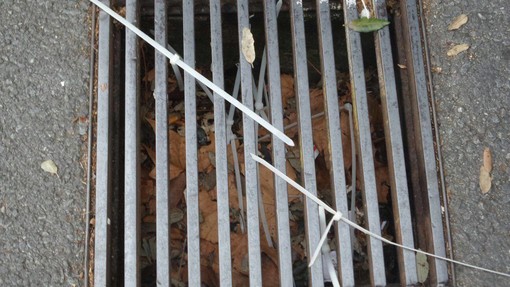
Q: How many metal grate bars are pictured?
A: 12